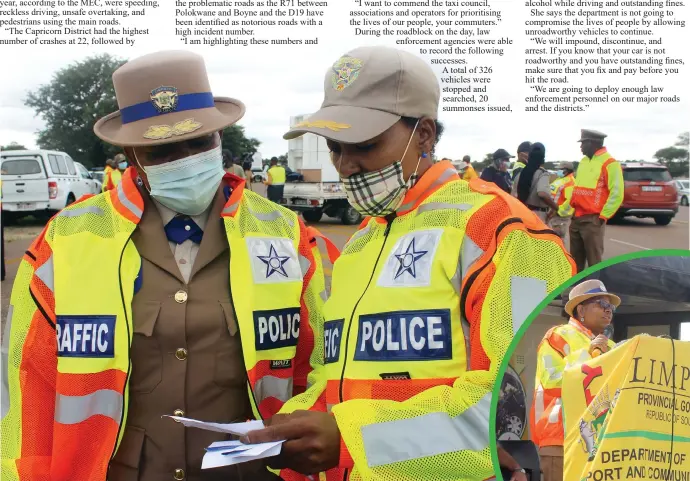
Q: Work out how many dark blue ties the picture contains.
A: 1